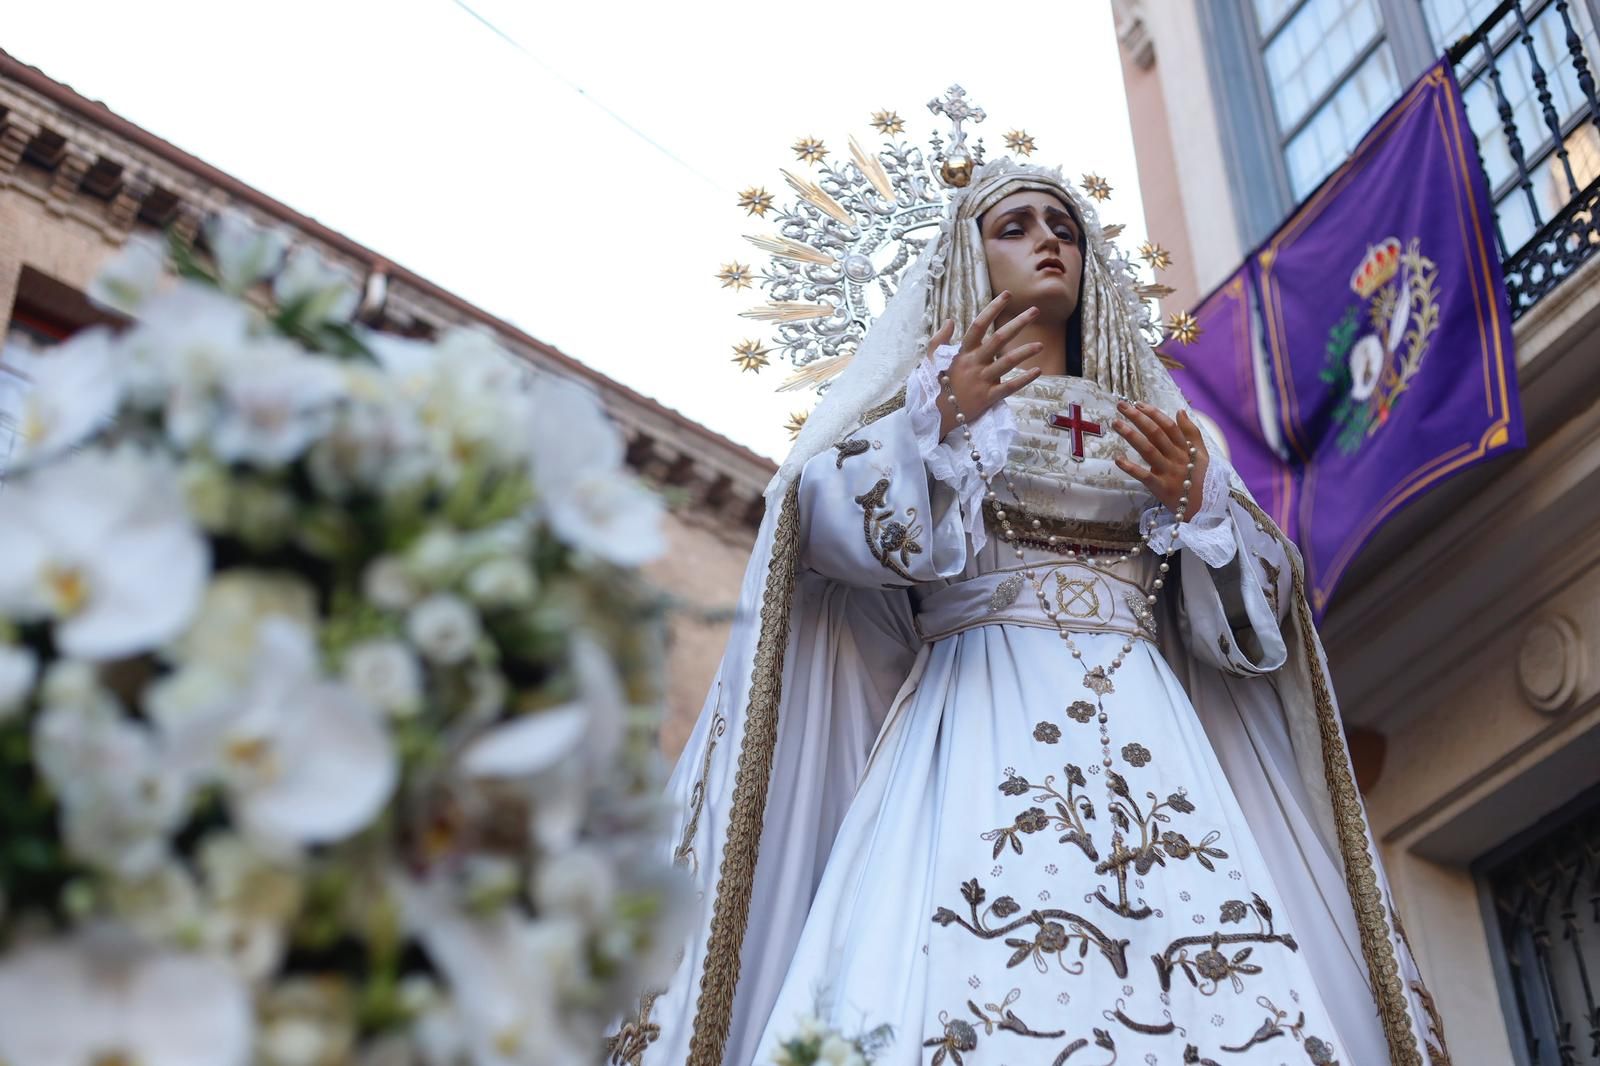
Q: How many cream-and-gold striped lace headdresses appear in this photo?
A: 1